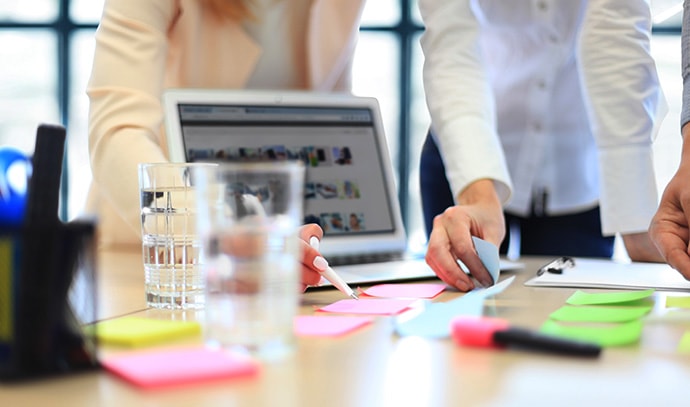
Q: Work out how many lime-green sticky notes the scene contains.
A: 3